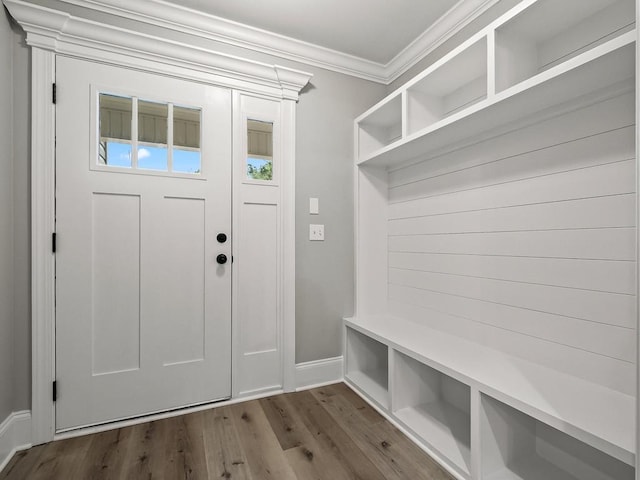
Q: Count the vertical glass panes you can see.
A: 4